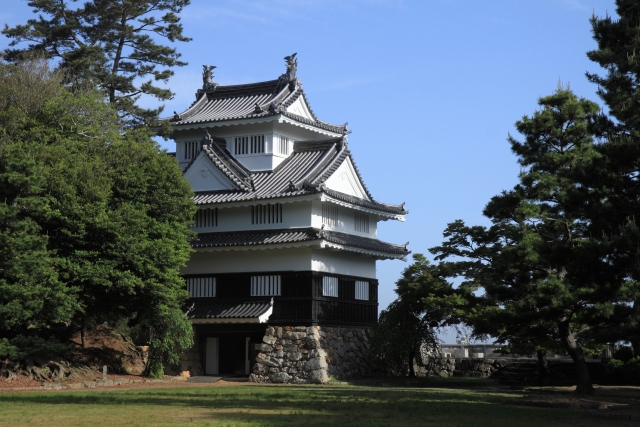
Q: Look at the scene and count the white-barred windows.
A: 11